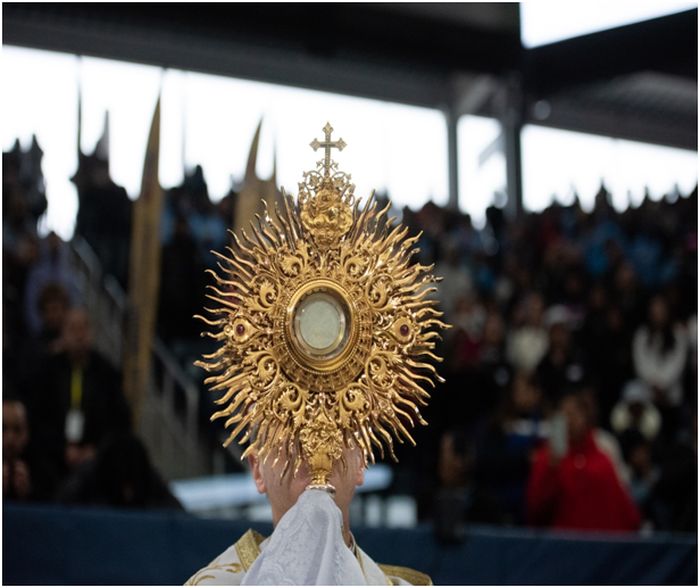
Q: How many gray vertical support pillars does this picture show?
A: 2